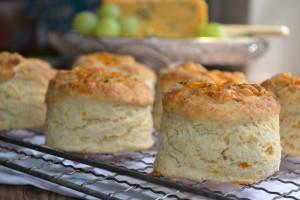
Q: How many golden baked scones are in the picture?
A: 6